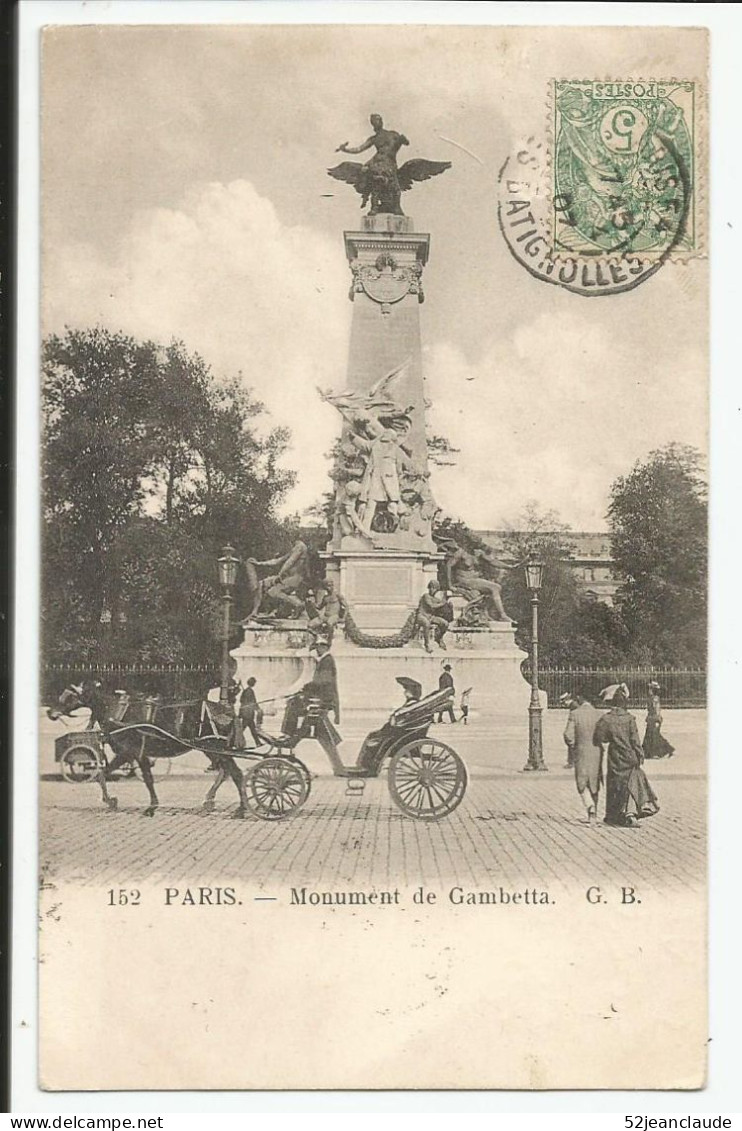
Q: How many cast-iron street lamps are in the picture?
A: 2